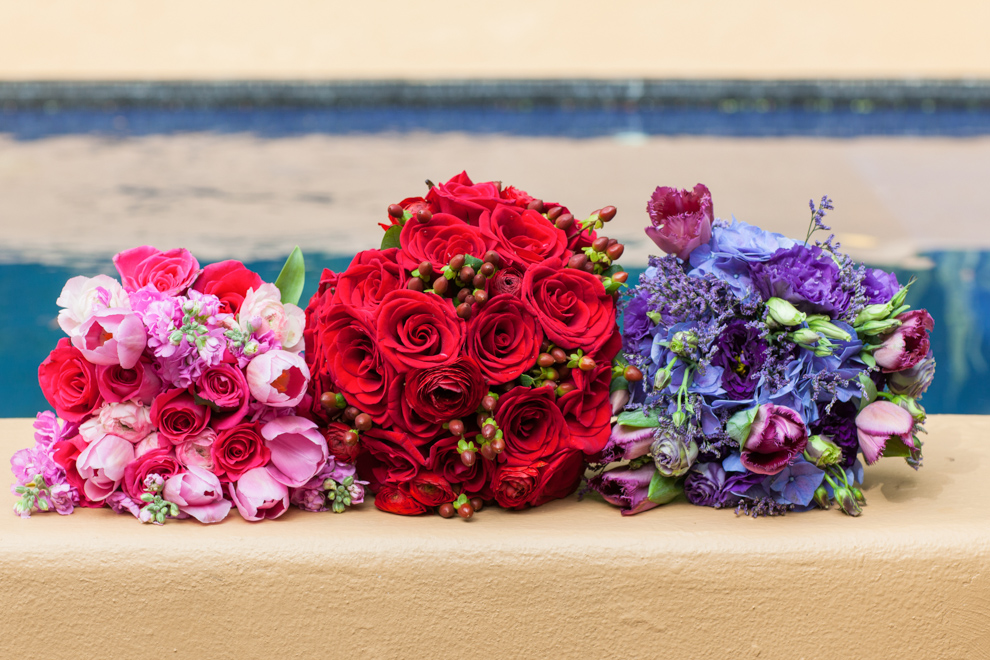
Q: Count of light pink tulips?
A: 6